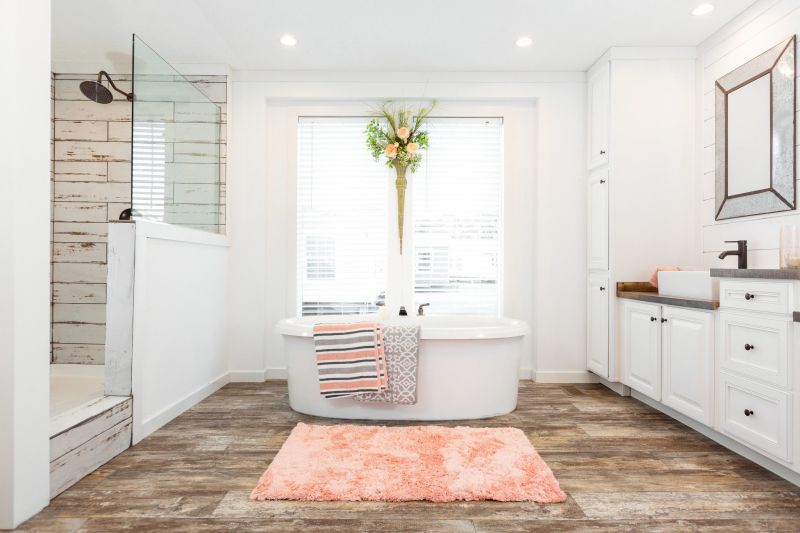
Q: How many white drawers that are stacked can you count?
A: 3